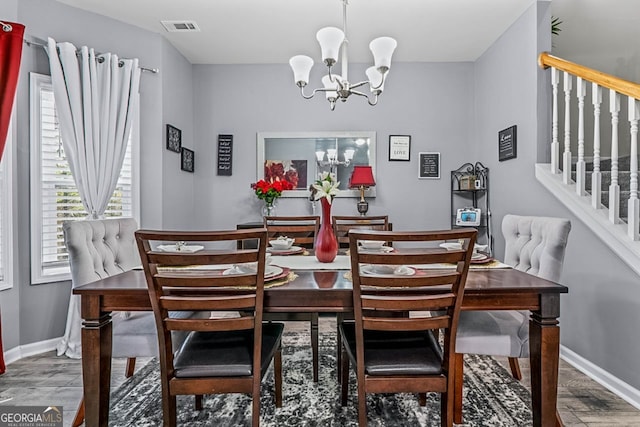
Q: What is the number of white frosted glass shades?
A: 5